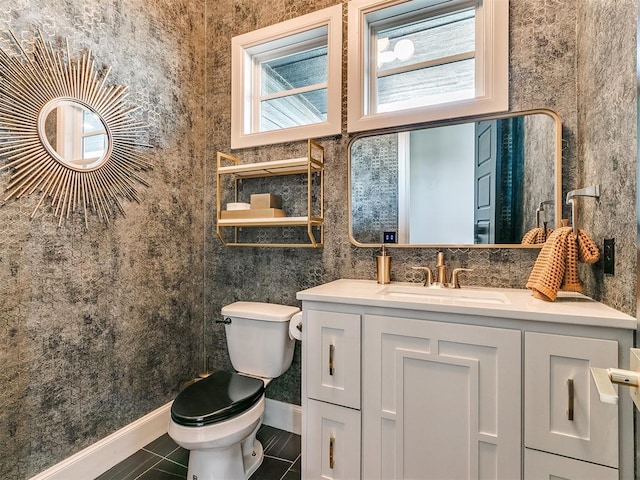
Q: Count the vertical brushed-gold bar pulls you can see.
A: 3